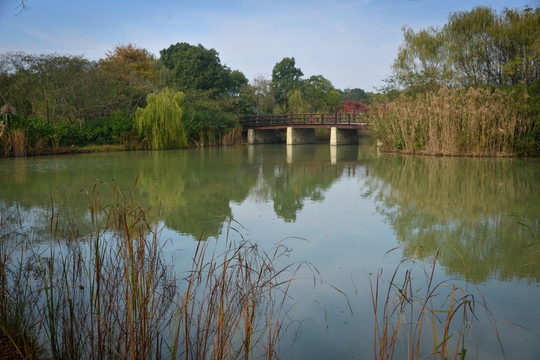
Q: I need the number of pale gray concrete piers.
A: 3